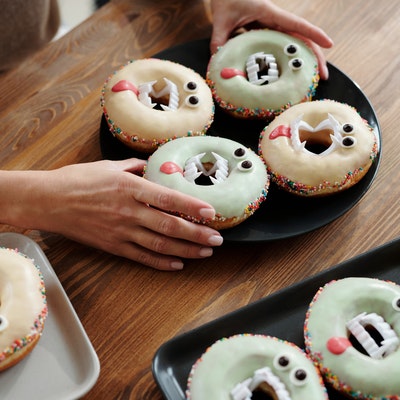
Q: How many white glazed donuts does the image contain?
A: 3